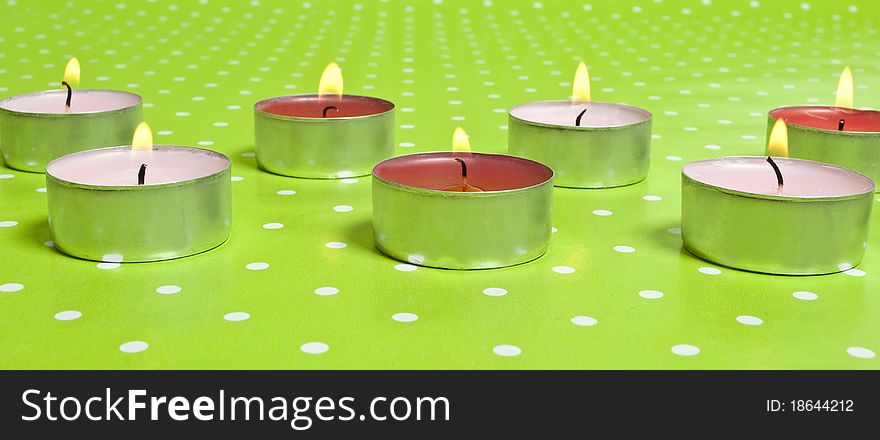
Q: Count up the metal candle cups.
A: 7